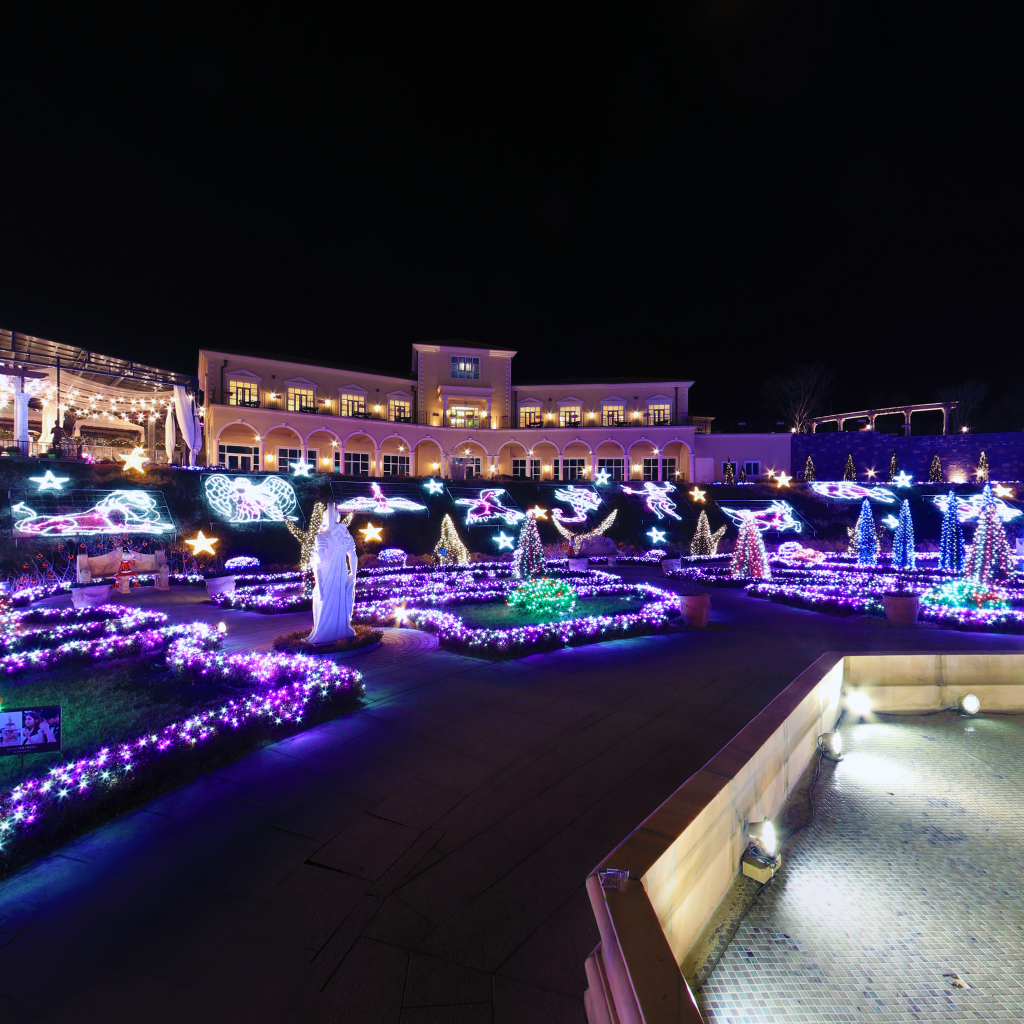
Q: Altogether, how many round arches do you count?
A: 13